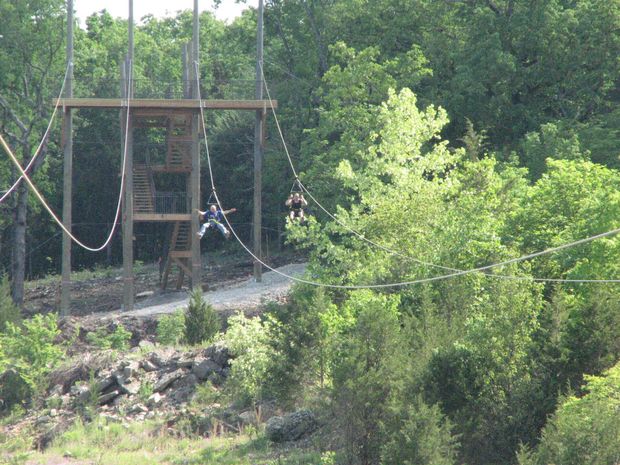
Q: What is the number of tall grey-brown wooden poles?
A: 4